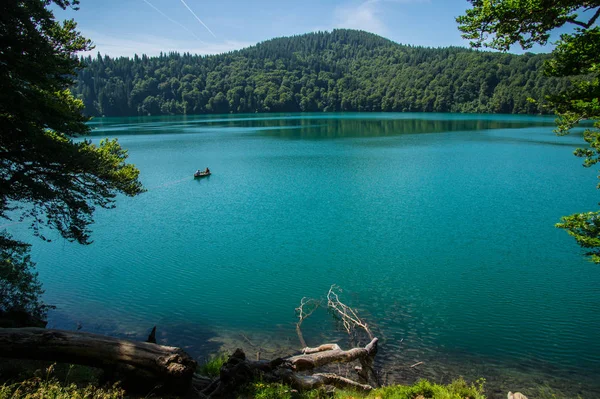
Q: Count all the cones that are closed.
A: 0